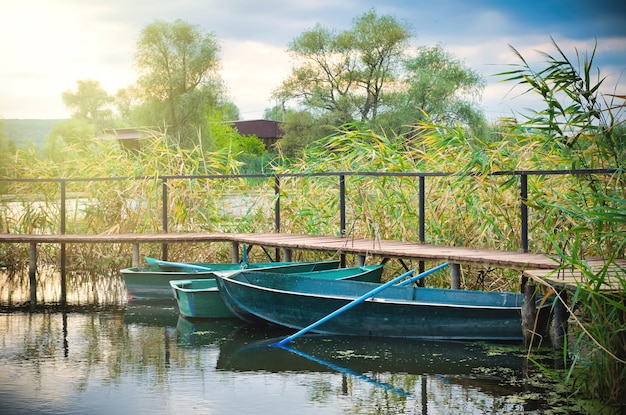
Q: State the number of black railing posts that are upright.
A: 6